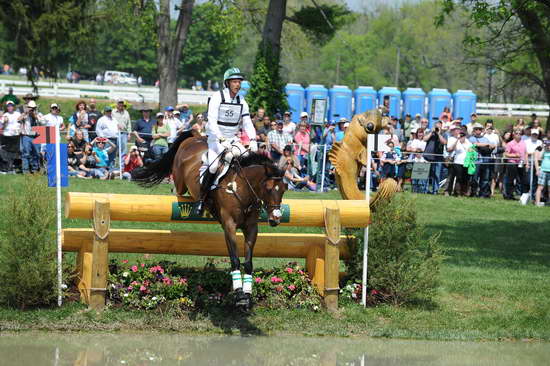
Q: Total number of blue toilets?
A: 8